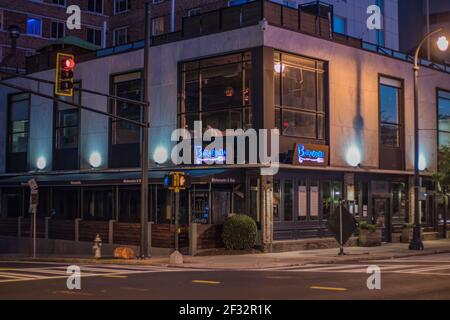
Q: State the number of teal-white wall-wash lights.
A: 5